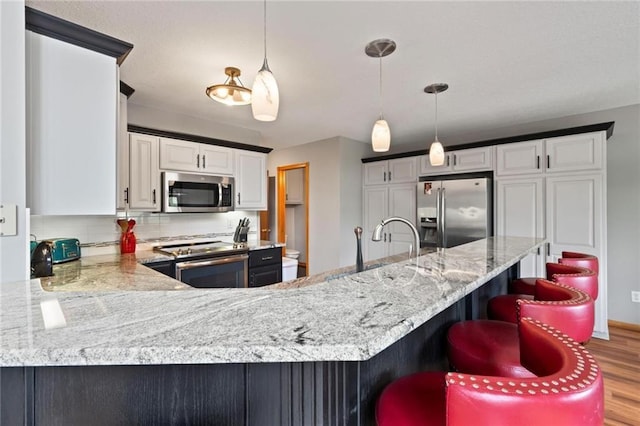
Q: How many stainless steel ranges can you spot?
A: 1